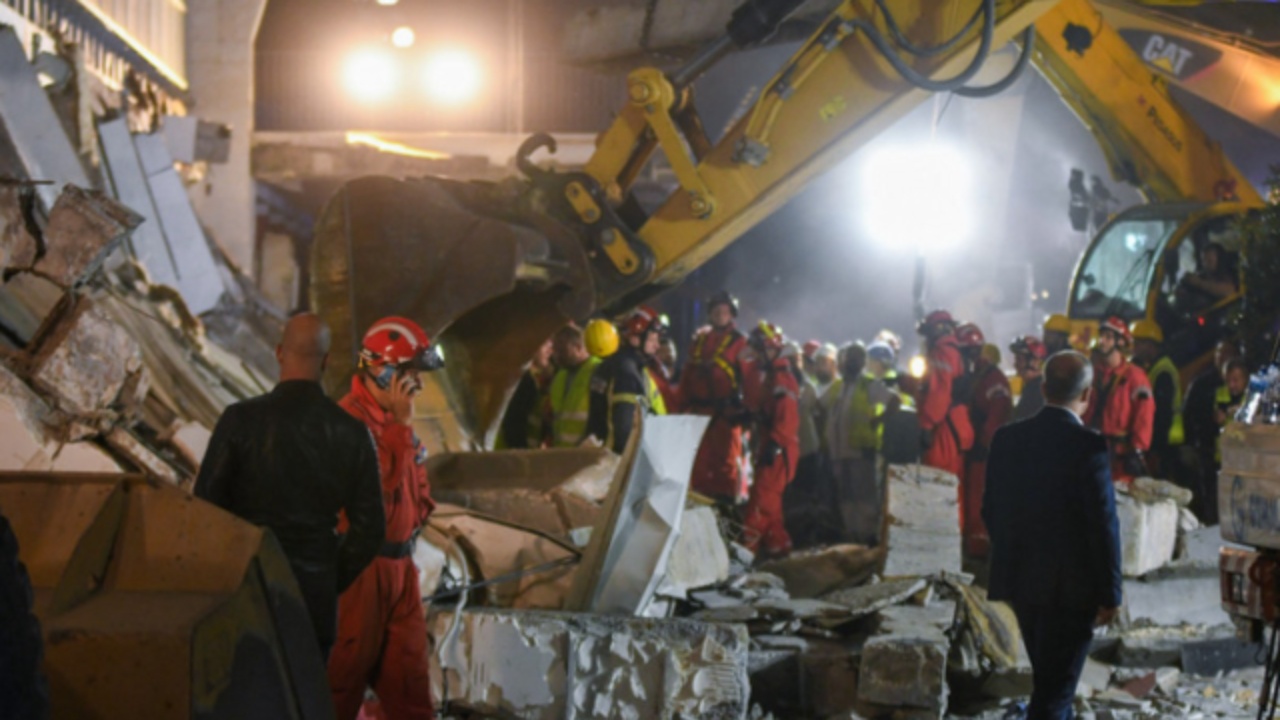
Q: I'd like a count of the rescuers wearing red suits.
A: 6